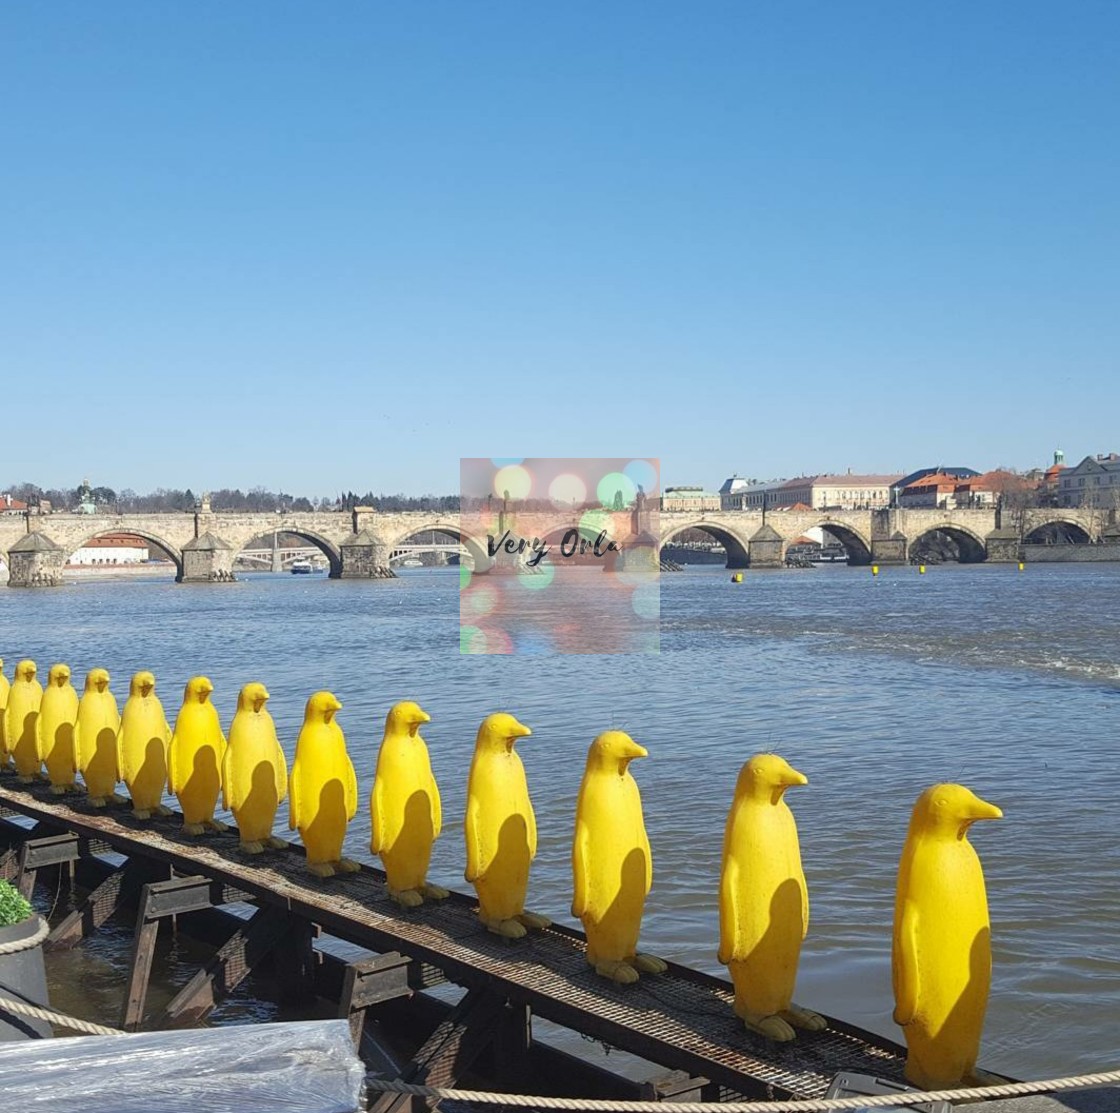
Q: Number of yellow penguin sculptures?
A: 13